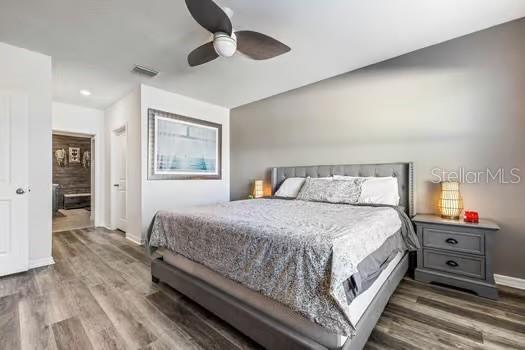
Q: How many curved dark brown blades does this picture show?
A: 3